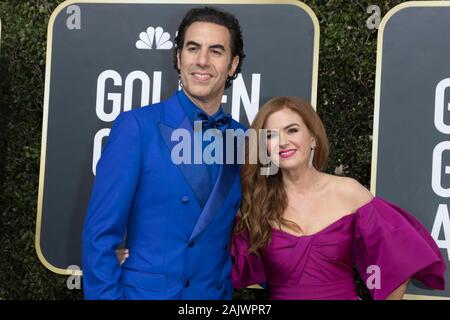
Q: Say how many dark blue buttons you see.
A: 6